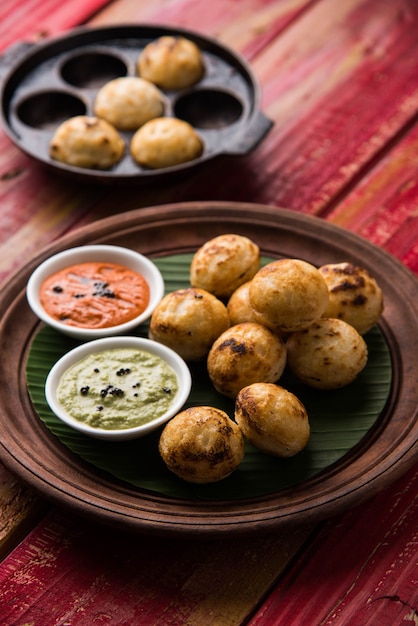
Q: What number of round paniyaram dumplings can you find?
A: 13